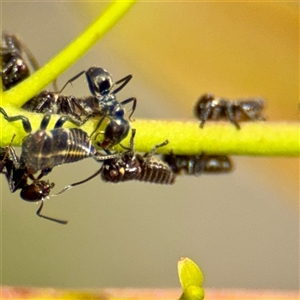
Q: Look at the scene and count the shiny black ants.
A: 2